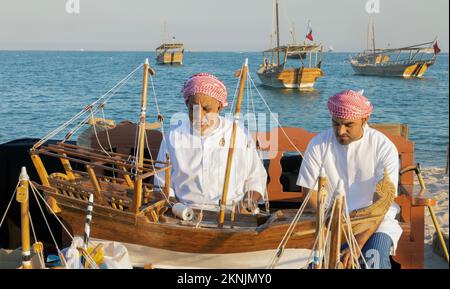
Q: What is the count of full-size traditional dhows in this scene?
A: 3